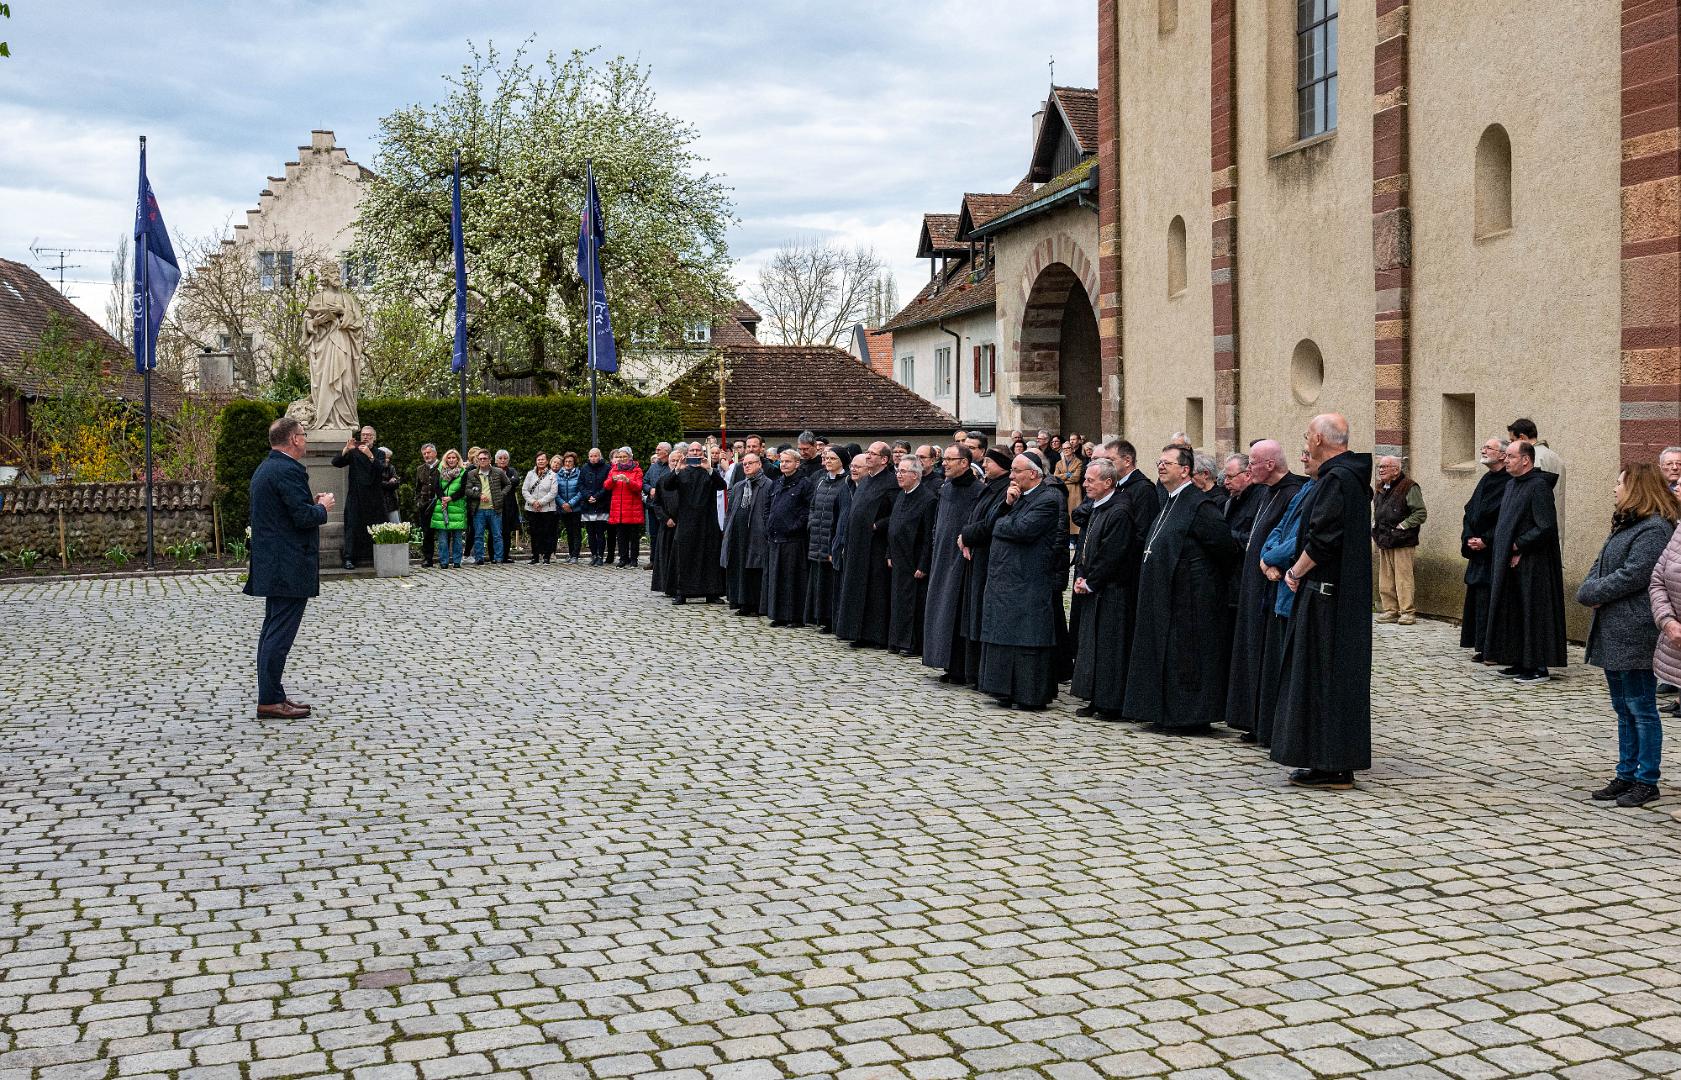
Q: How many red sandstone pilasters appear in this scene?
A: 4